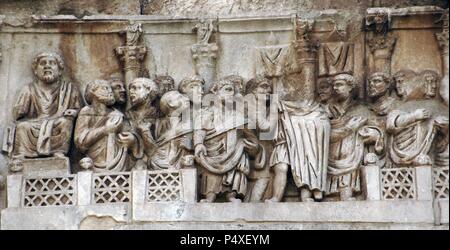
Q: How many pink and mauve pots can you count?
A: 0